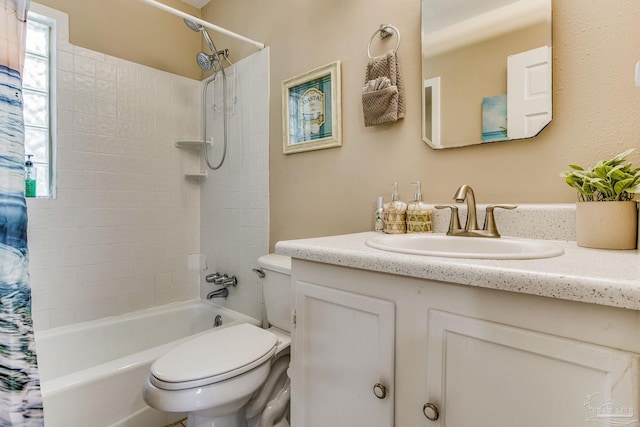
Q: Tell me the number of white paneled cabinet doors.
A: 2